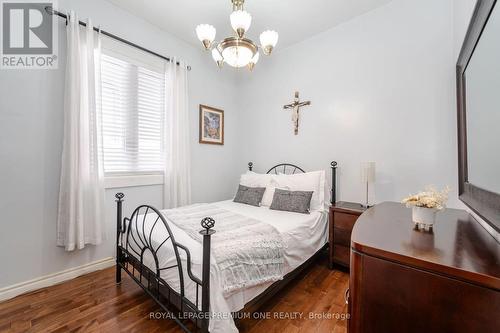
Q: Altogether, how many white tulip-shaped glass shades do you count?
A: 5